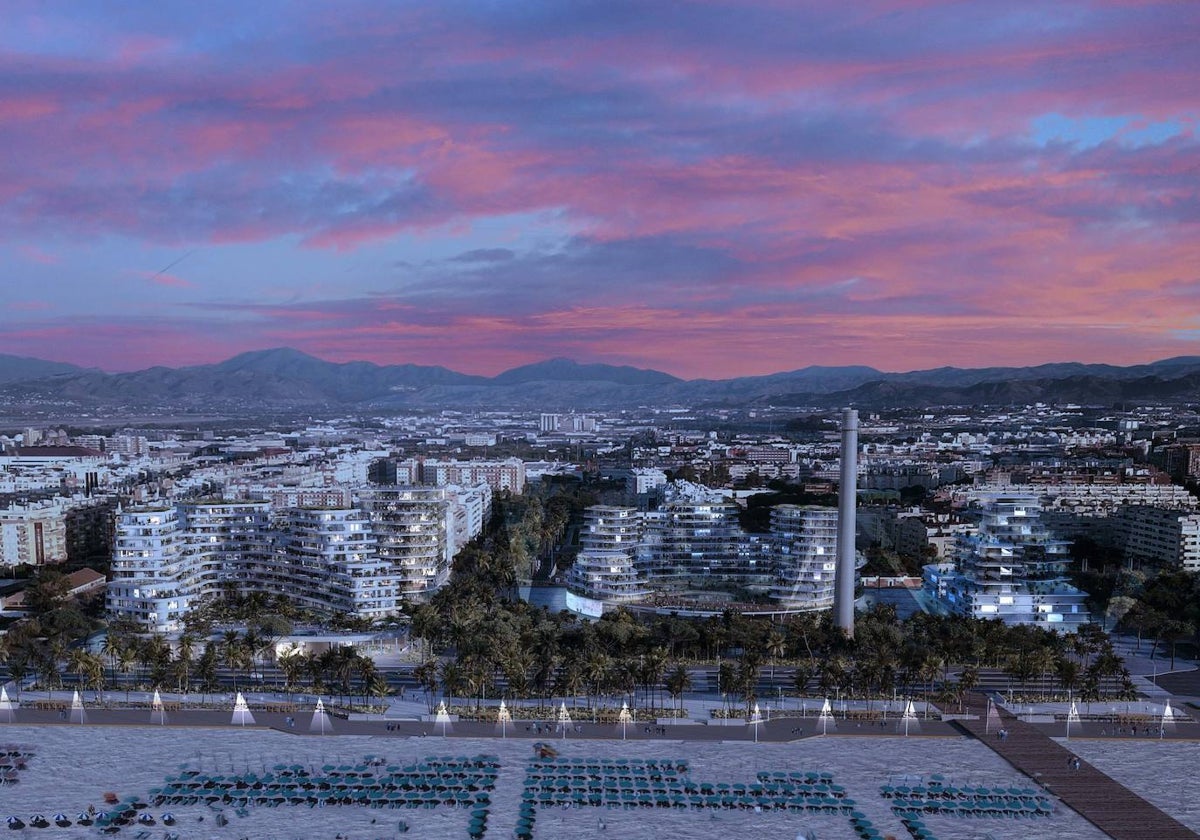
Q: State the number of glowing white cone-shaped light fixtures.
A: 15